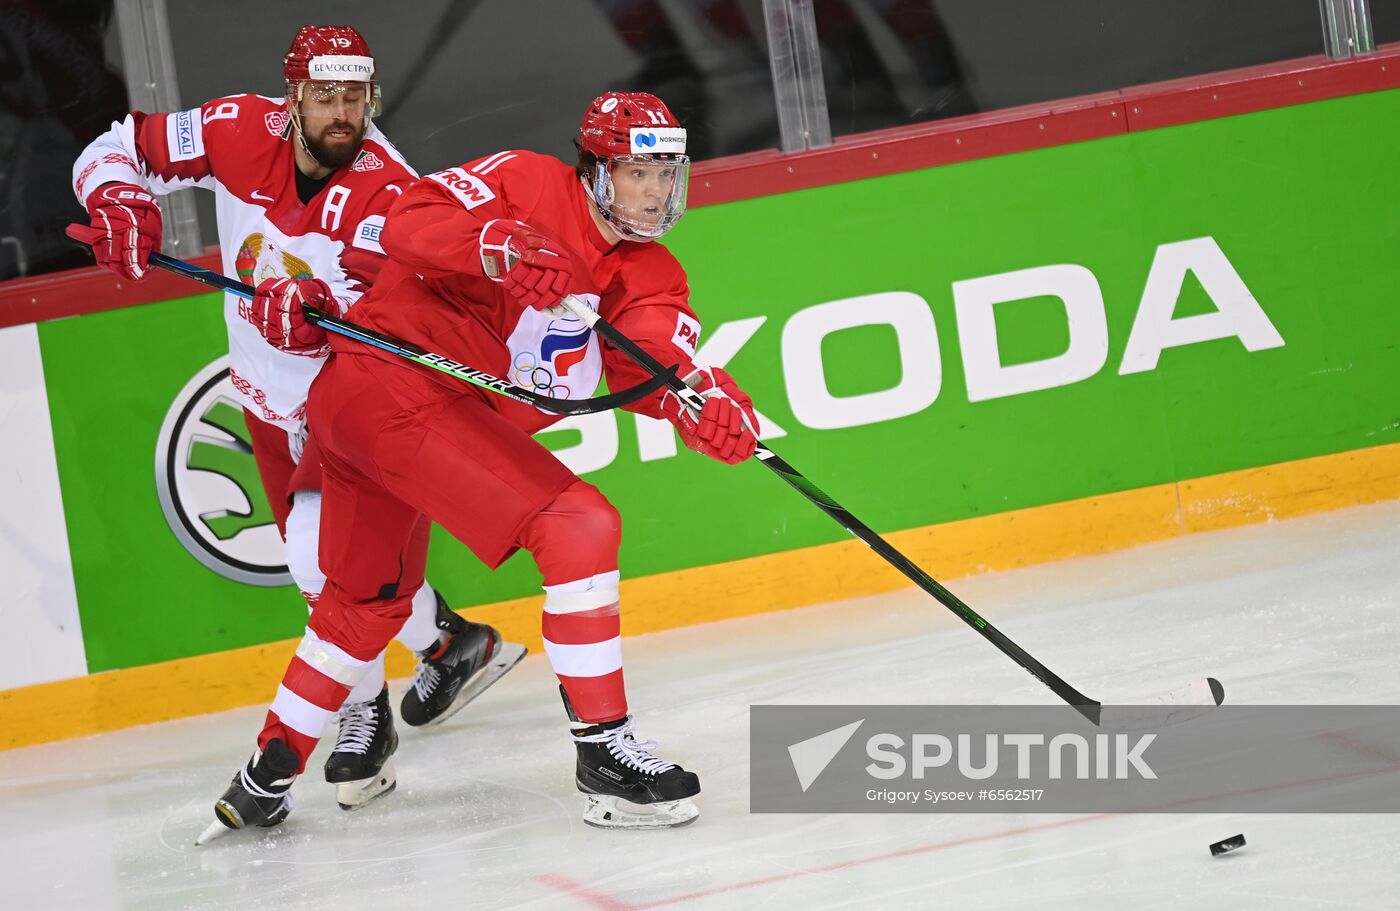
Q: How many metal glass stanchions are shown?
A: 3